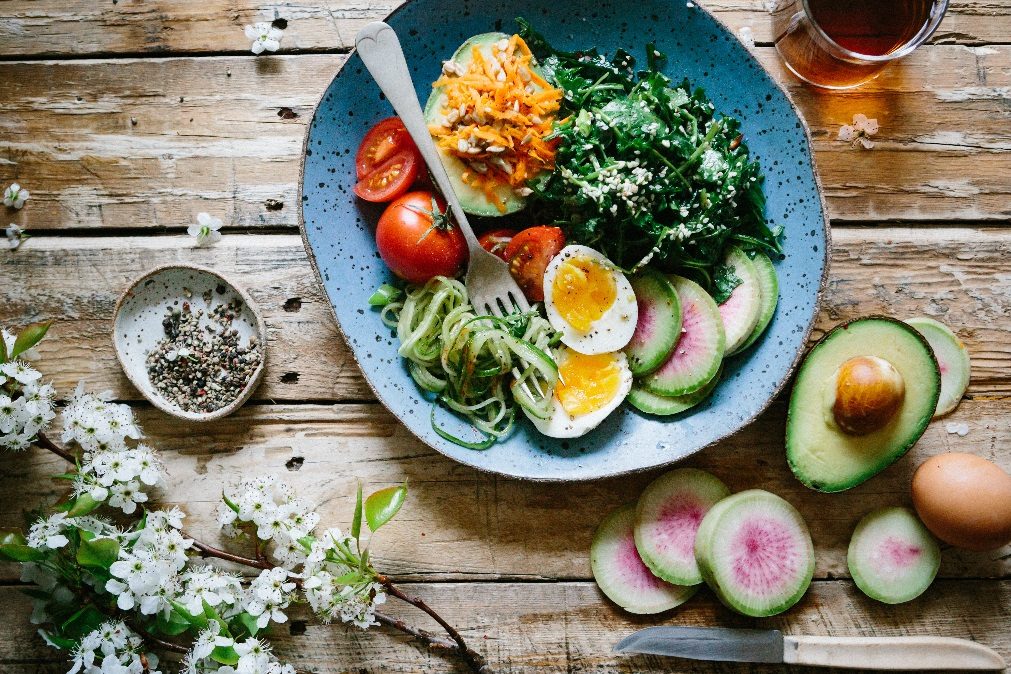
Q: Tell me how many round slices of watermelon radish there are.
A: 10